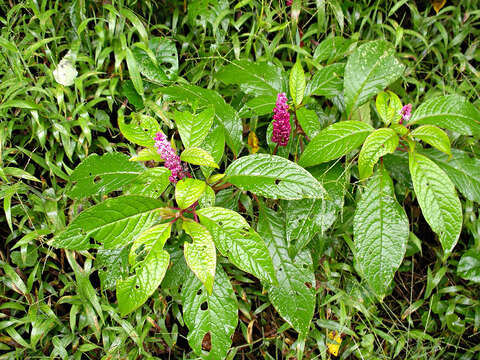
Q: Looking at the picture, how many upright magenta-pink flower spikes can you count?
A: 3